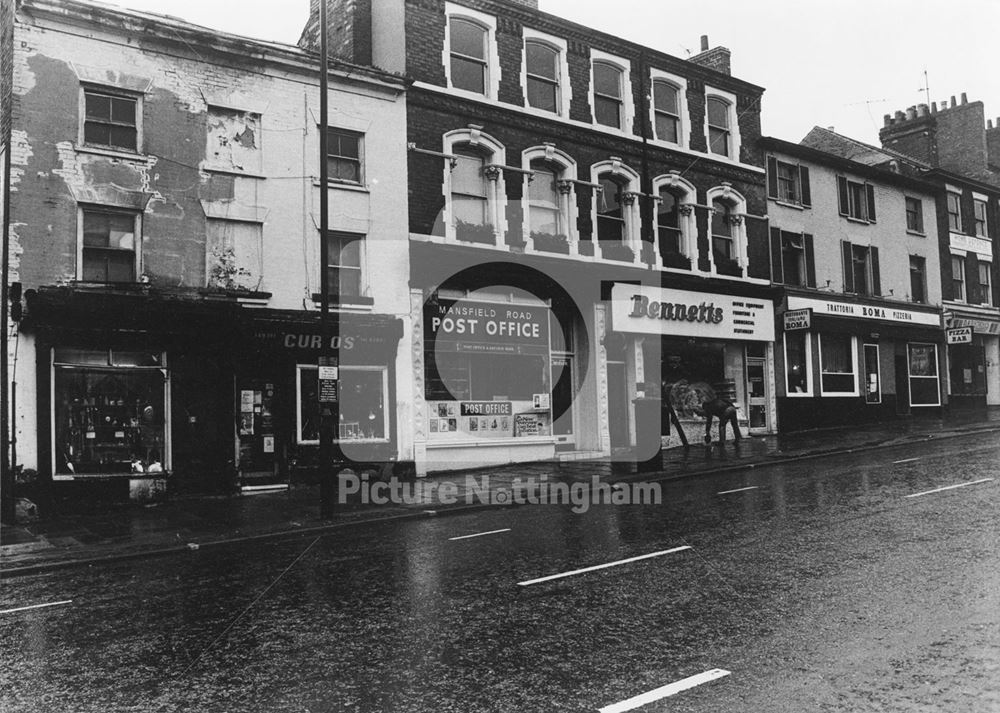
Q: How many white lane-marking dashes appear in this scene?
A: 7